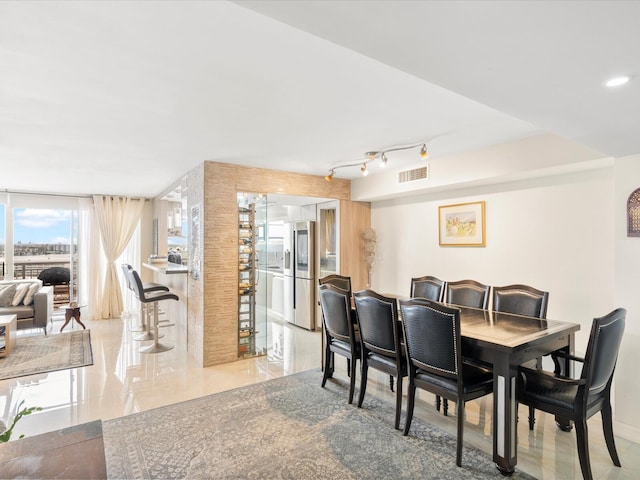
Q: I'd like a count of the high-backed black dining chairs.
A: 8